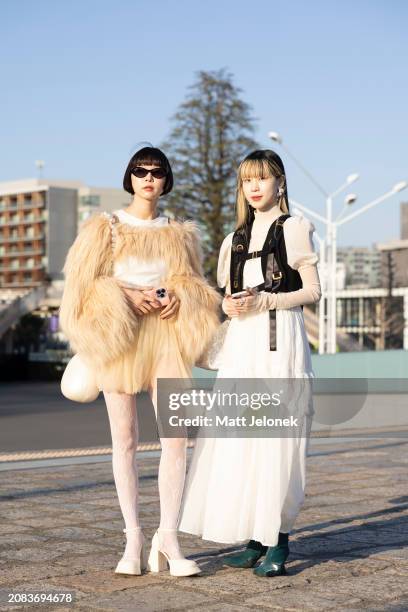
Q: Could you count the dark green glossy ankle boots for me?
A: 2